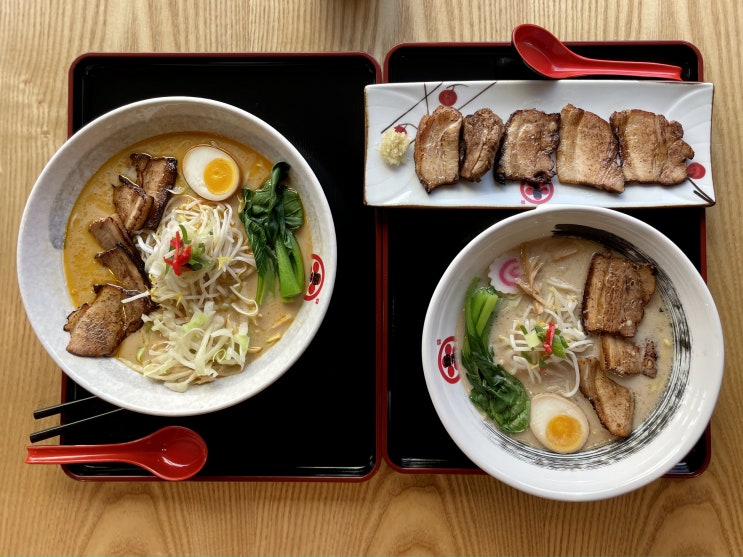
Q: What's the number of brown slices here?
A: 13